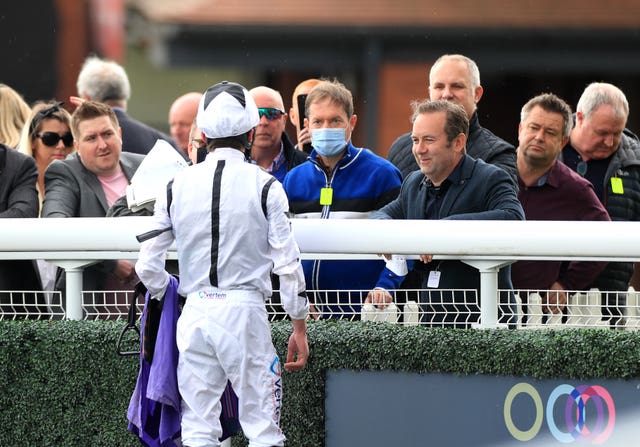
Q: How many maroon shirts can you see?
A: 1